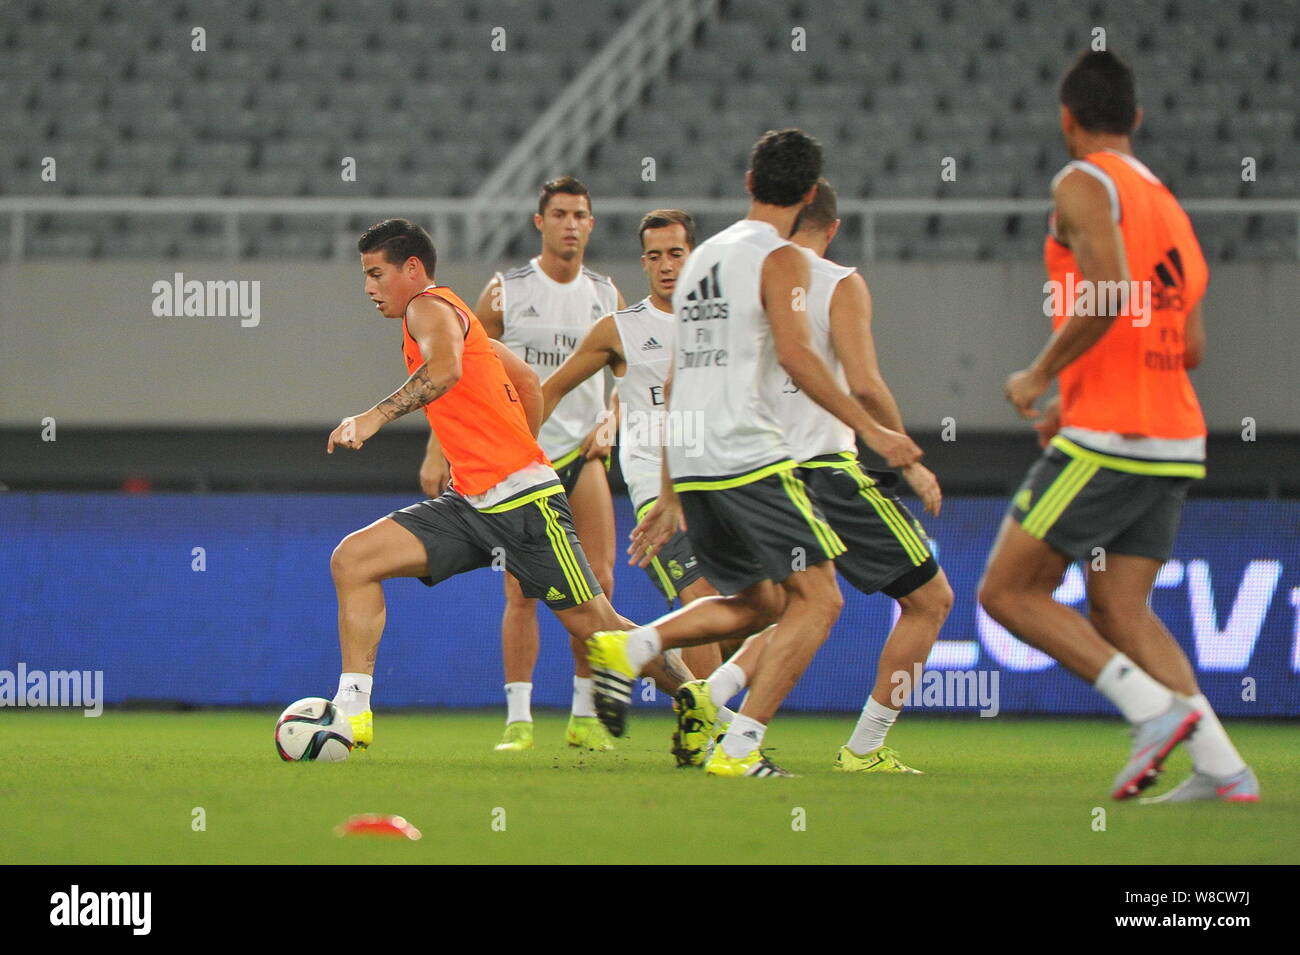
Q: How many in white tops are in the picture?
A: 4